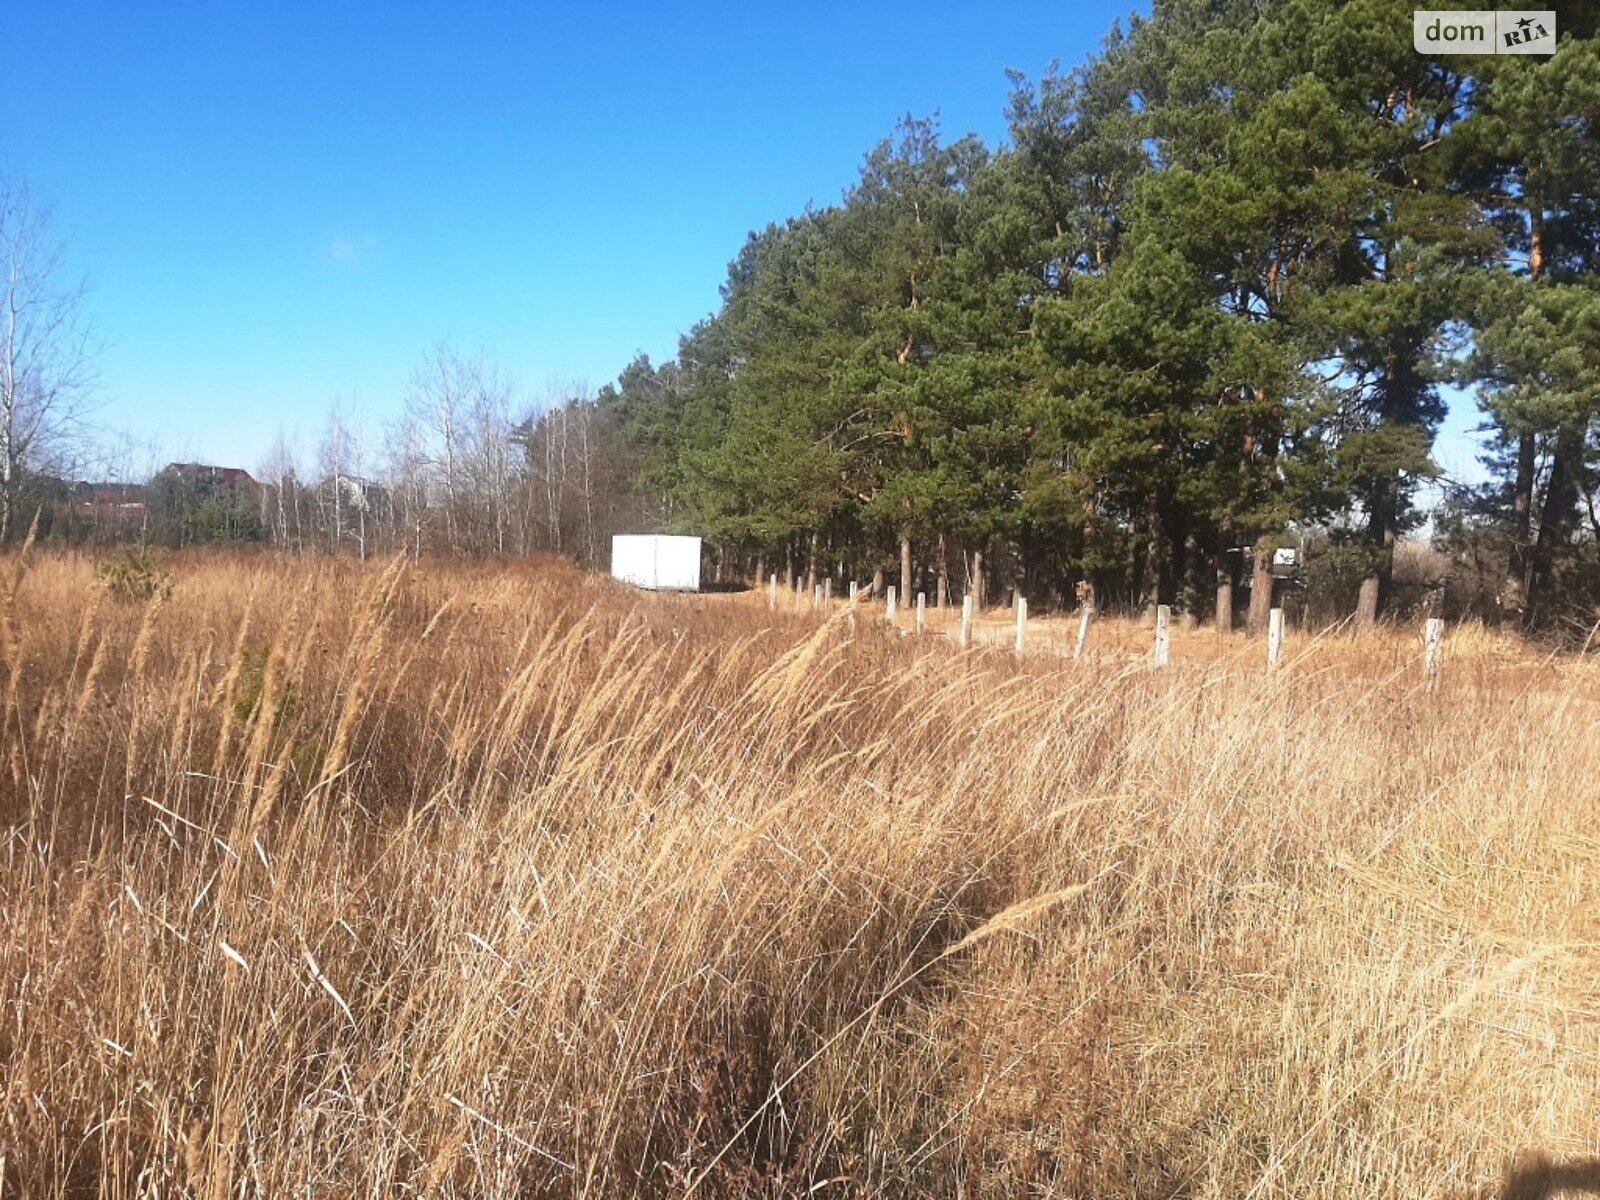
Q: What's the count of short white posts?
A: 13